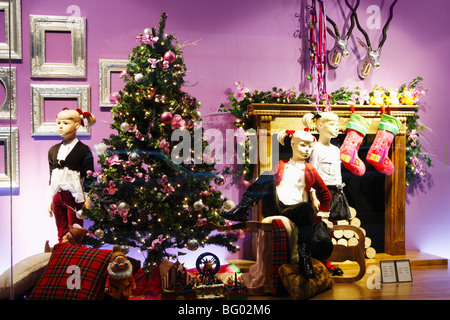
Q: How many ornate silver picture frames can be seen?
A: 6